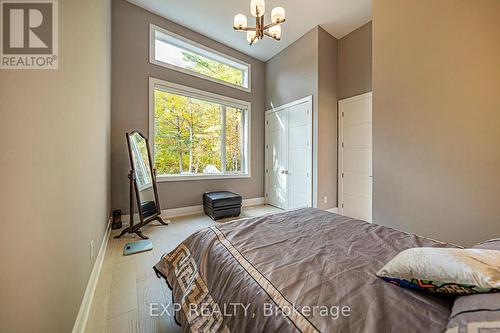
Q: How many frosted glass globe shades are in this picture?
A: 5